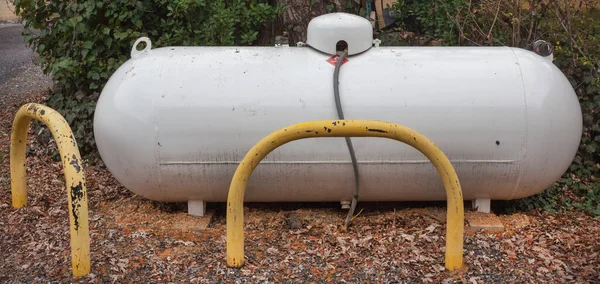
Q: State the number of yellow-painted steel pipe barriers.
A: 2